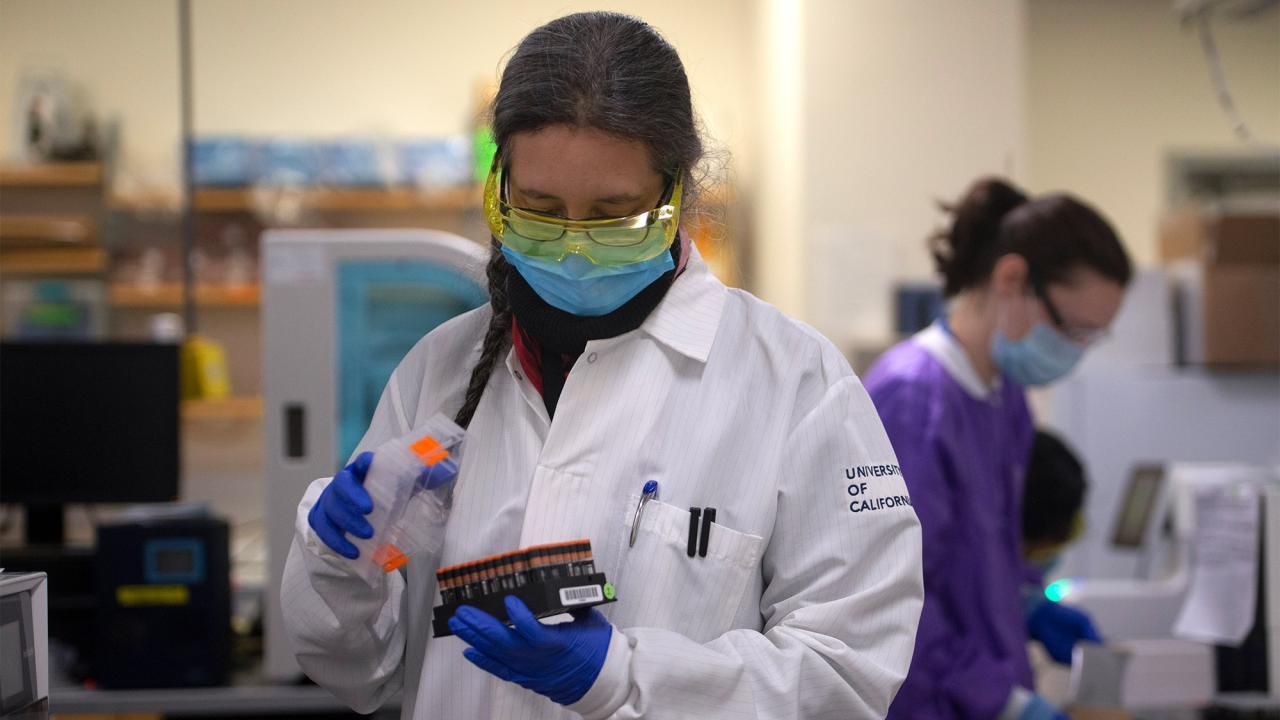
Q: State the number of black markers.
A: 2